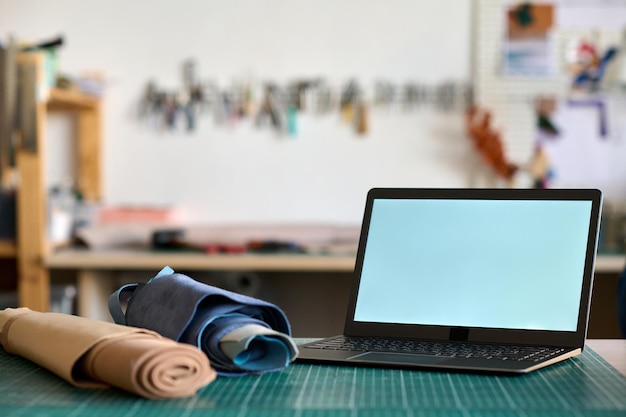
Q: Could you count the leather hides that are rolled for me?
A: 2